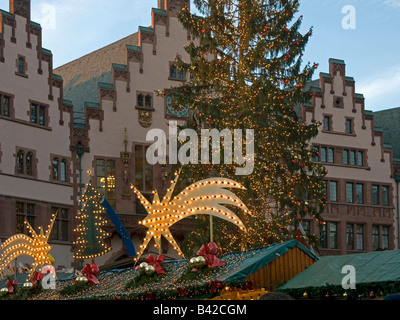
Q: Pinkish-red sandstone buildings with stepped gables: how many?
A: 3